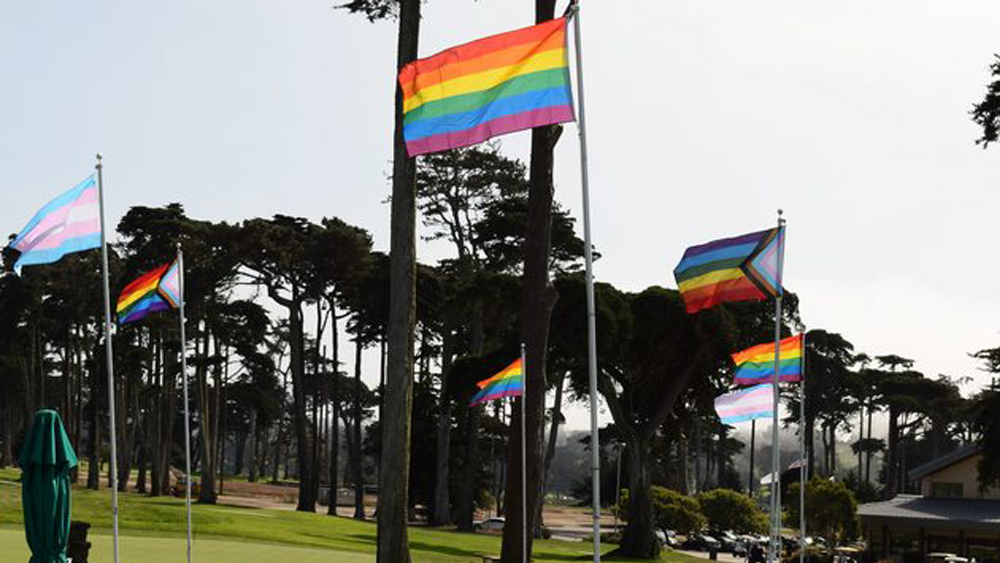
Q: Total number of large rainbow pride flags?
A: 1